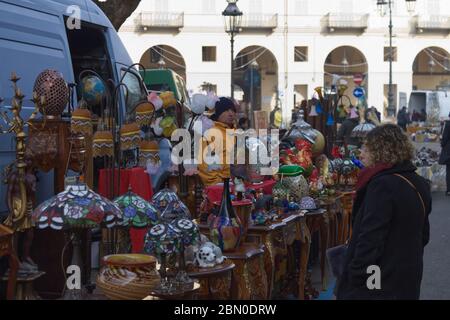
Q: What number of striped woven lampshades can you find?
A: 5